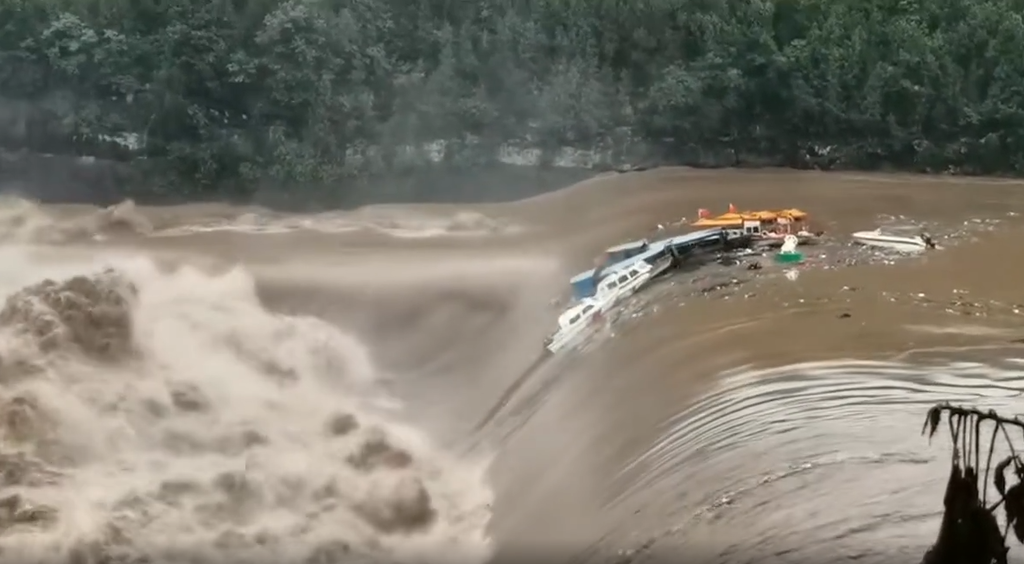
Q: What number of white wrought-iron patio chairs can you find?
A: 0